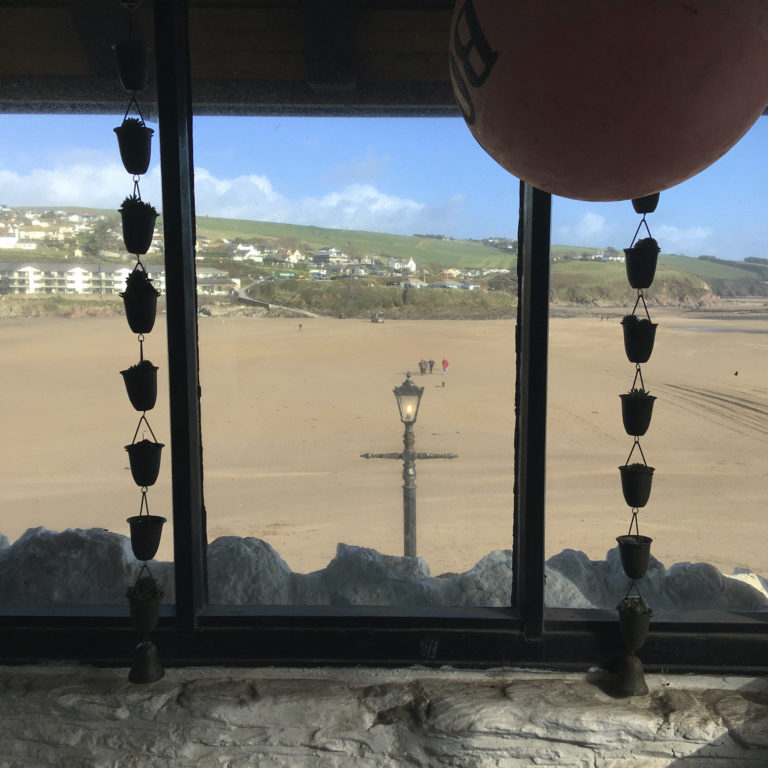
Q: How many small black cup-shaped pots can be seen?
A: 15